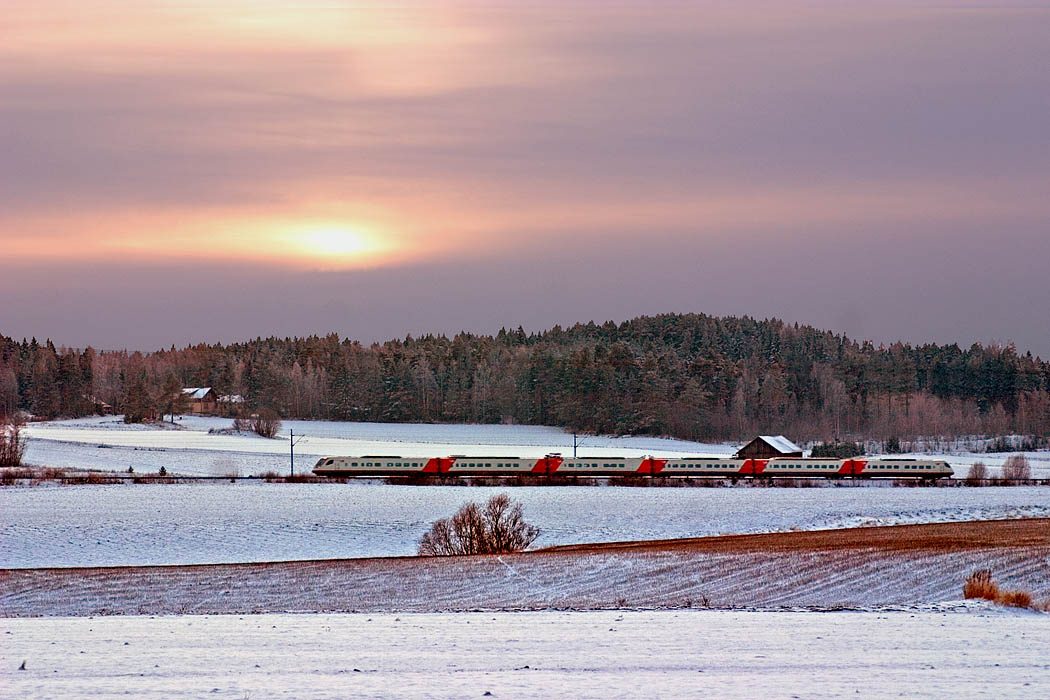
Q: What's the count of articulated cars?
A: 6